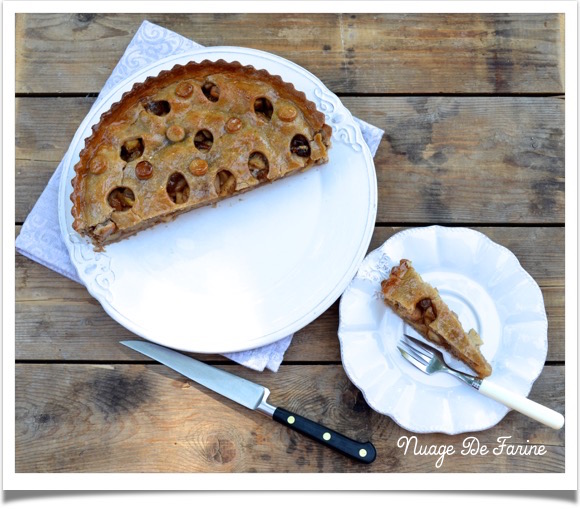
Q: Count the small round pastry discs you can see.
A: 7